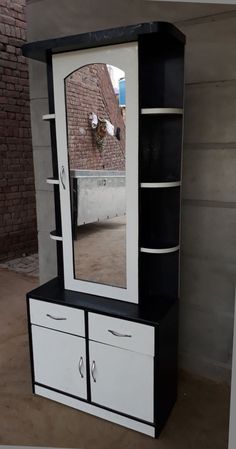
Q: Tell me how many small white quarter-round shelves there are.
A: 6